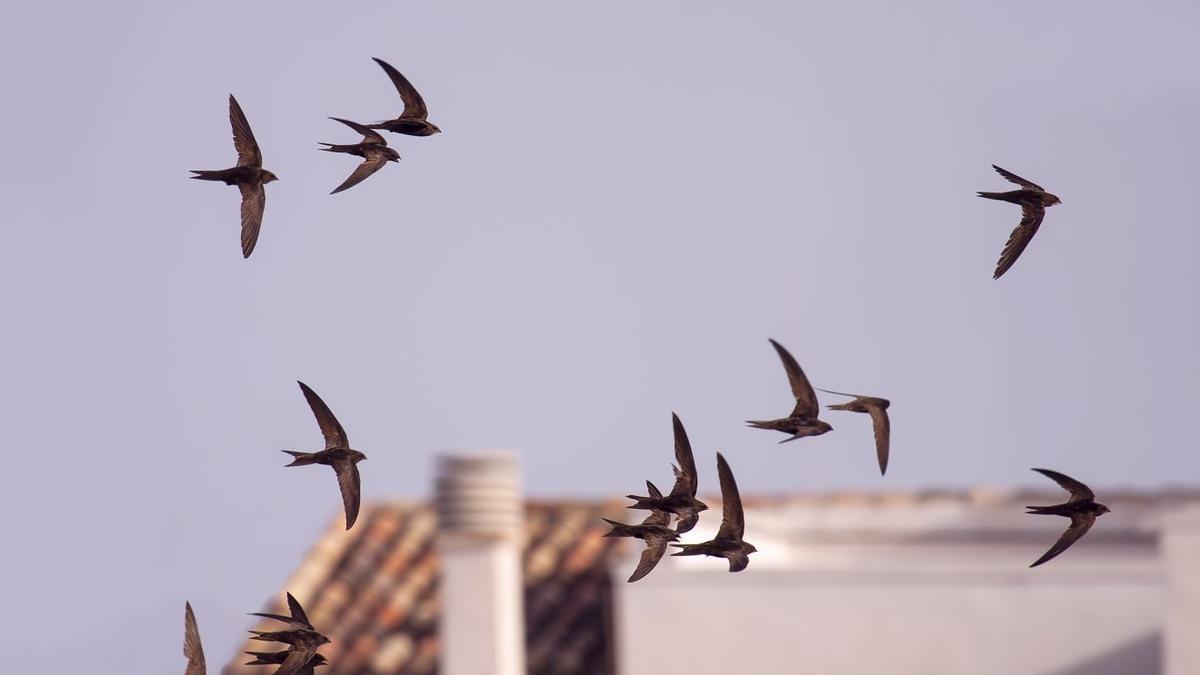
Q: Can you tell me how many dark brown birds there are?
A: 14